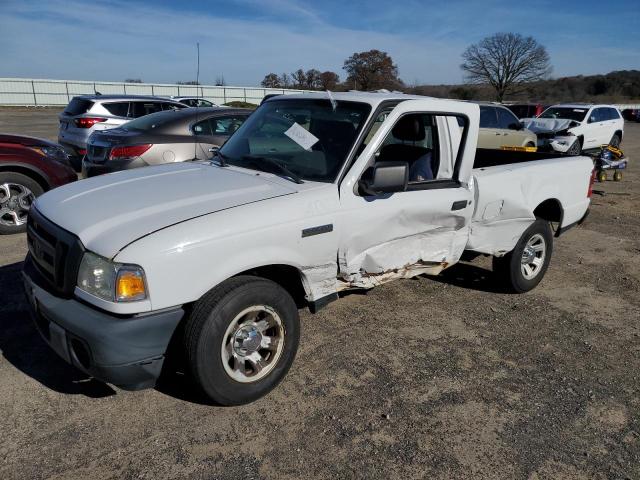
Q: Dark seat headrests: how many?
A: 1